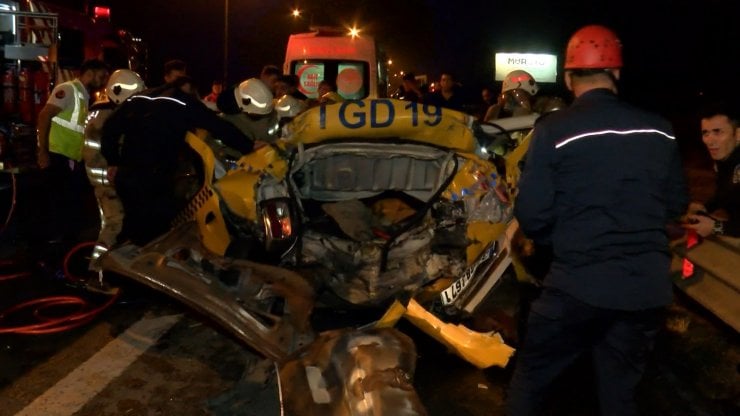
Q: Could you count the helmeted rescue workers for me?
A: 5